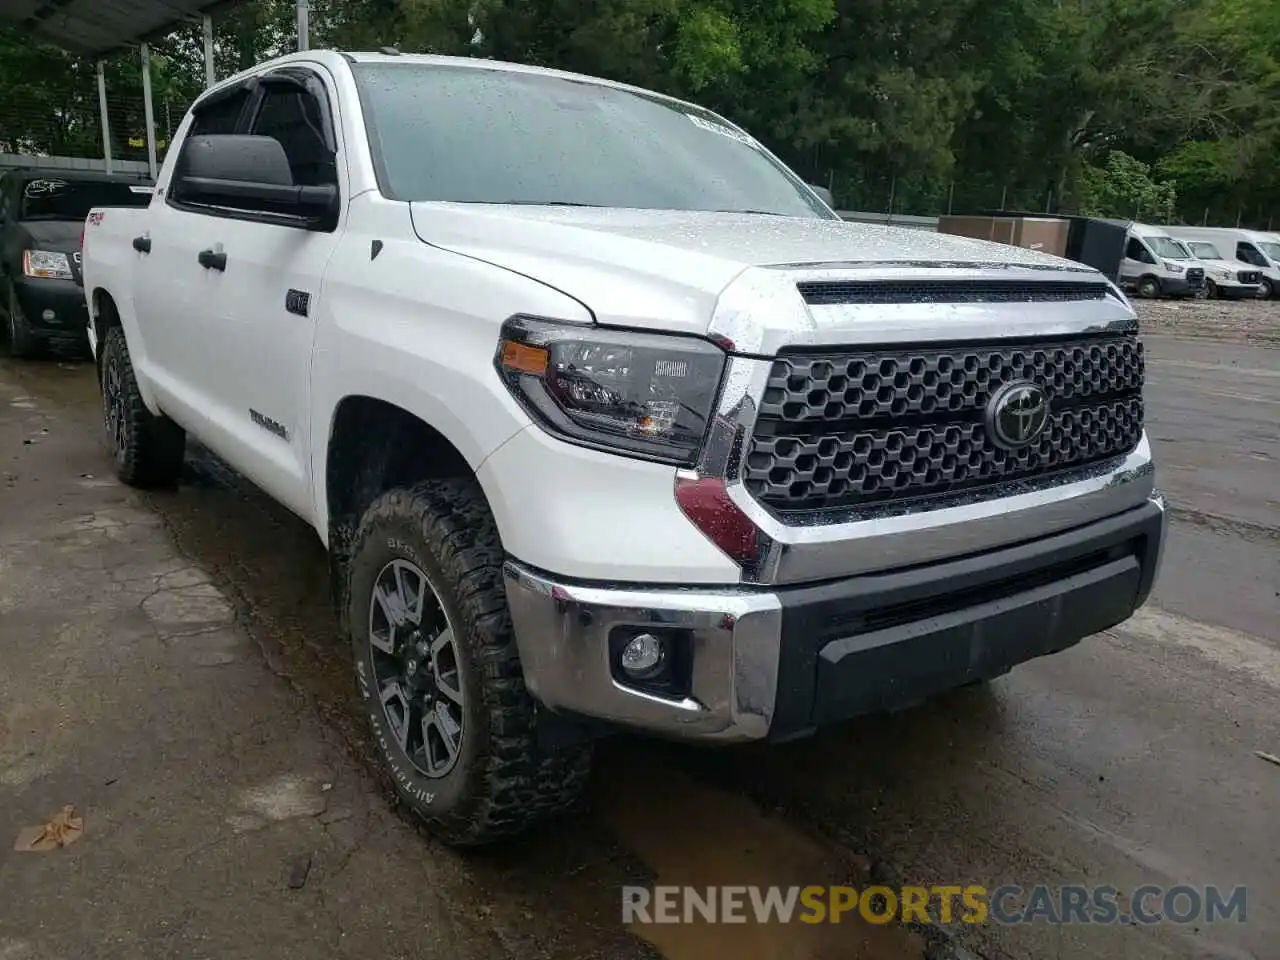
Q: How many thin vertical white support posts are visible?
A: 4